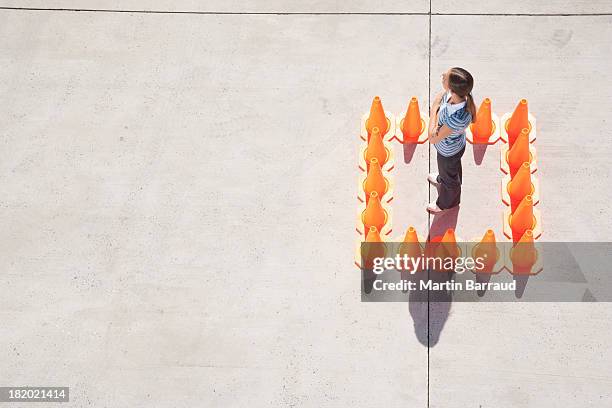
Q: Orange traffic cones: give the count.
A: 15